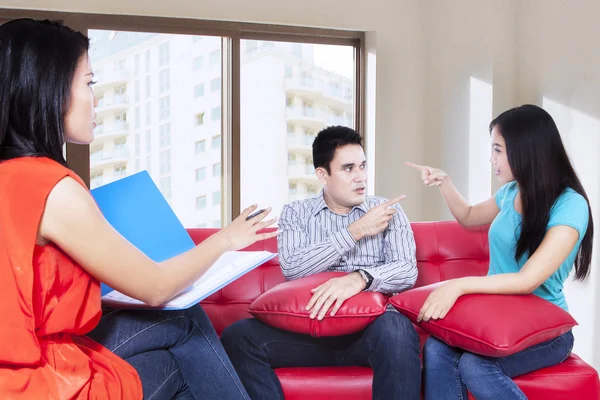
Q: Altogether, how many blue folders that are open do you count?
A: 1